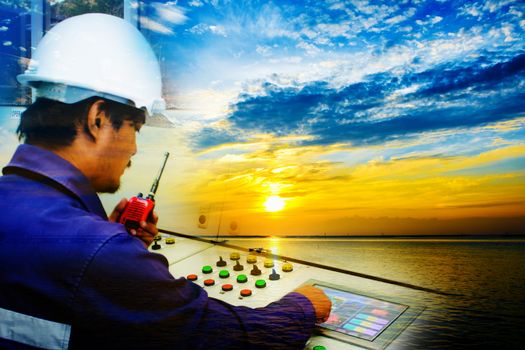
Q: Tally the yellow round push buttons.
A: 5